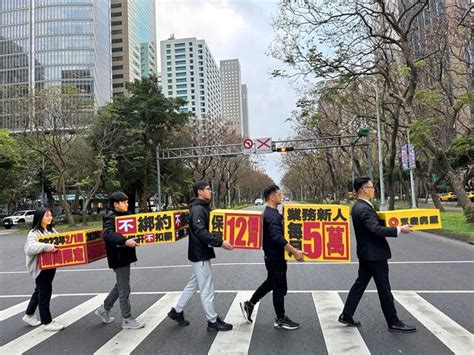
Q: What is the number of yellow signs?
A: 5